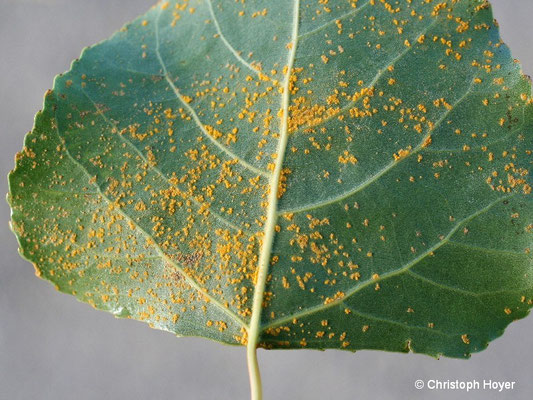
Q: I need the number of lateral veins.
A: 8